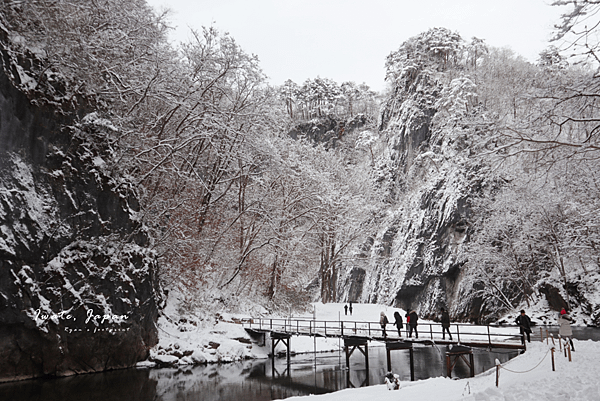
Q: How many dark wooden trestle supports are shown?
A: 4